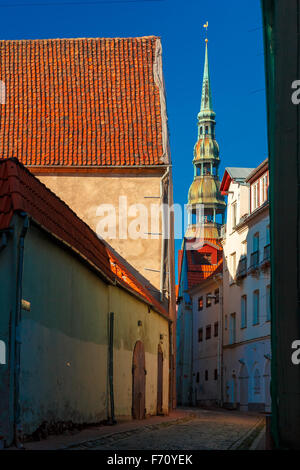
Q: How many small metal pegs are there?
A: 3